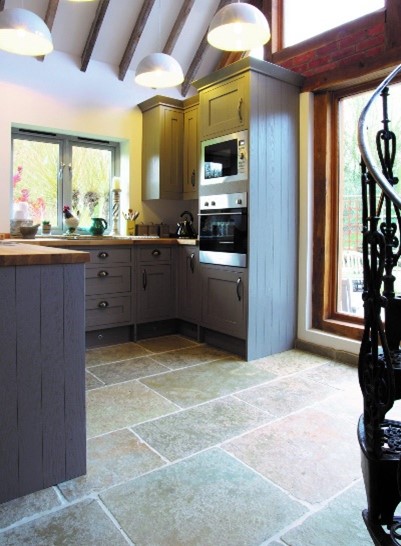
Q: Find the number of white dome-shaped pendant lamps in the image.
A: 3